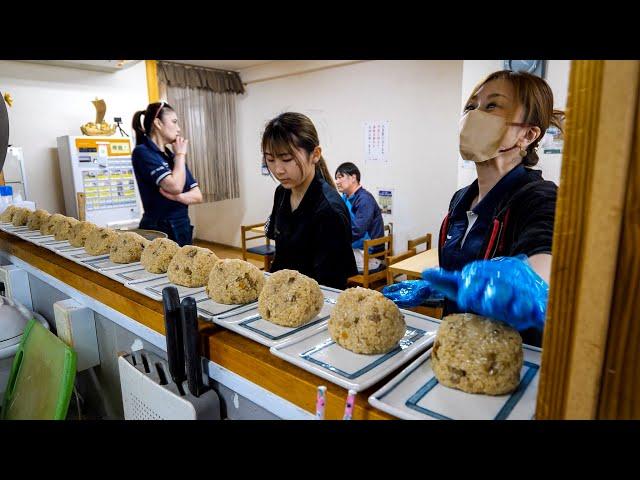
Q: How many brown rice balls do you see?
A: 14